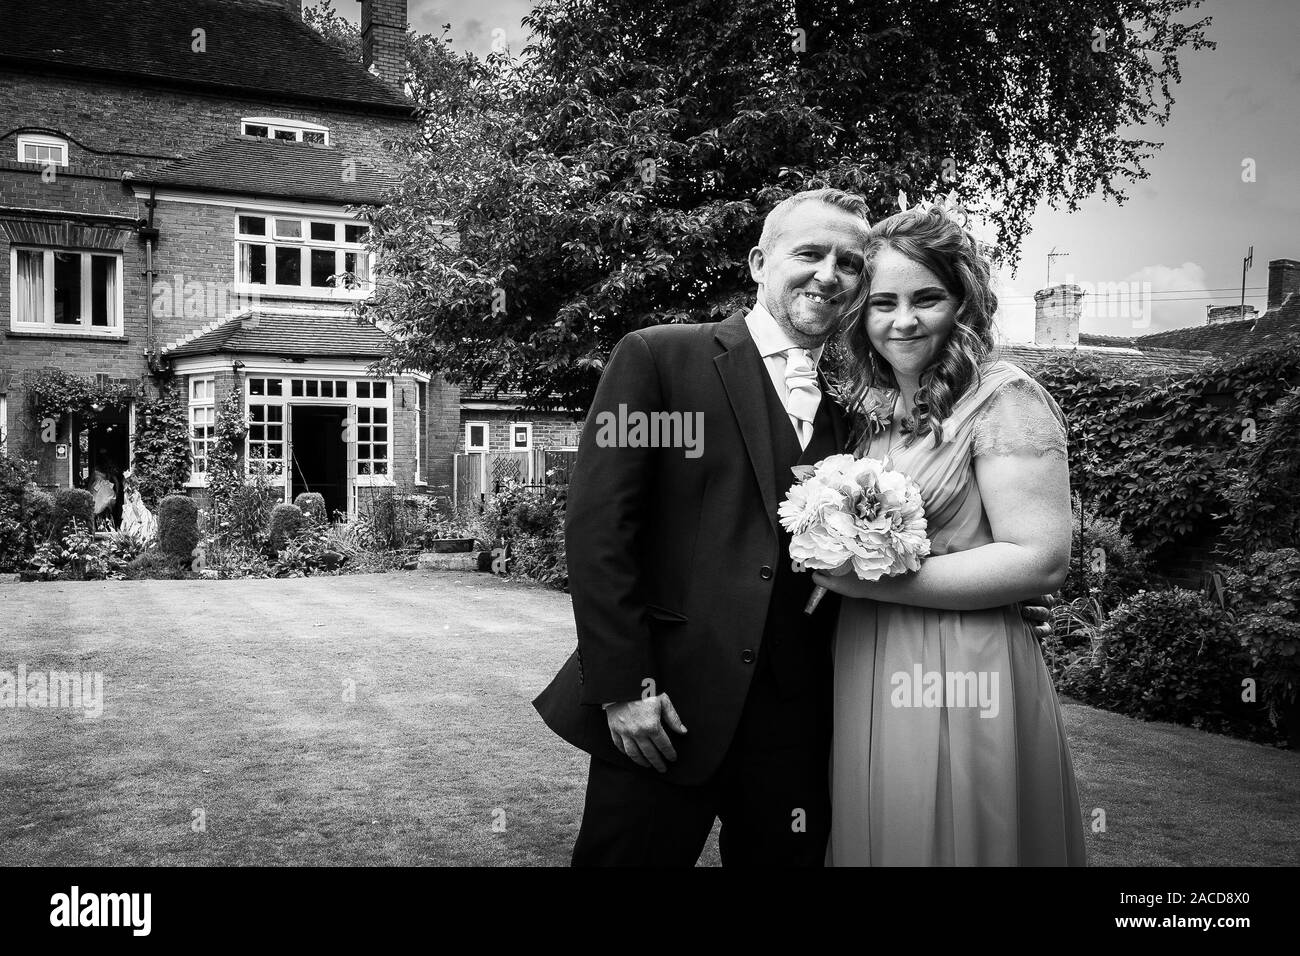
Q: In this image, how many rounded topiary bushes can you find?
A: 4